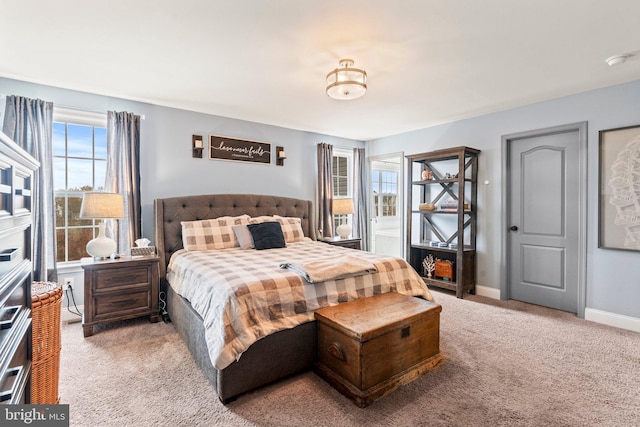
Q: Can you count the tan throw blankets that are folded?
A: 1